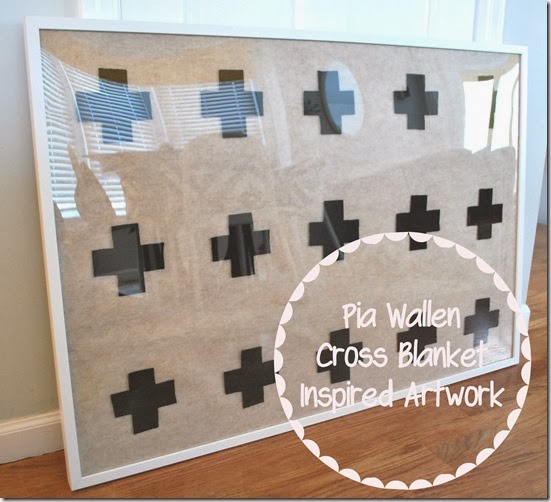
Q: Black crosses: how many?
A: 15